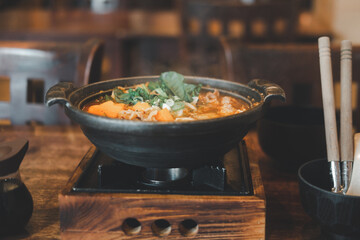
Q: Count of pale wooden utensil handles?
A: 2